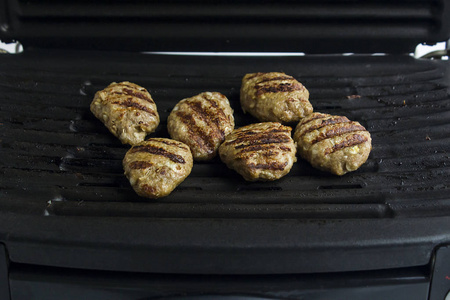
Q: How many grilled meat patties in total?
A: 6